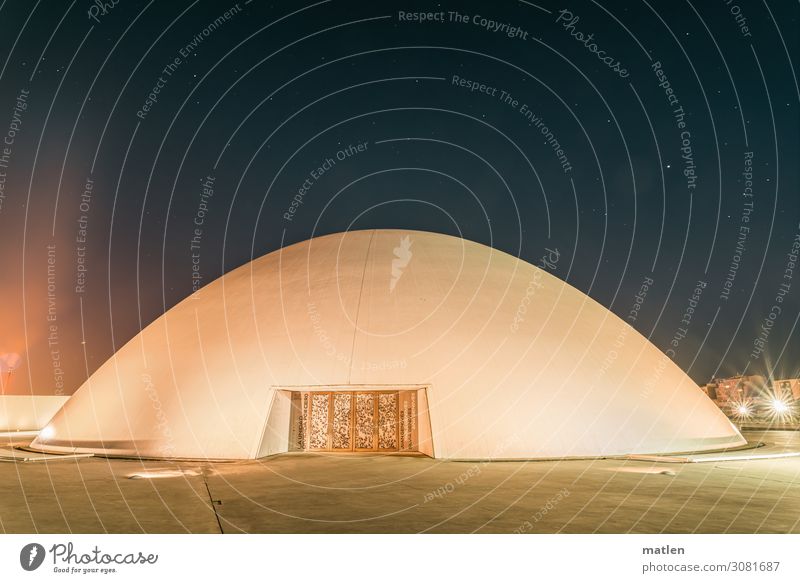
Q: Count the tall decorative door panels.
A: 4